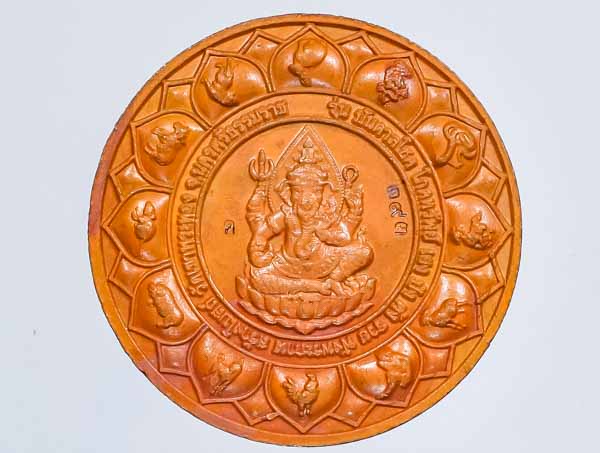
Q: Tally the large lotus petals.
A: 12